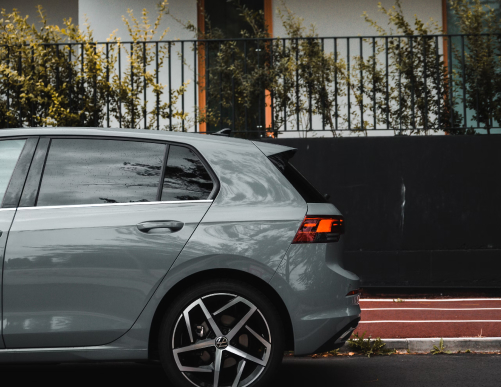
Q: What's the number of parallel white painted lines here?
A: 3